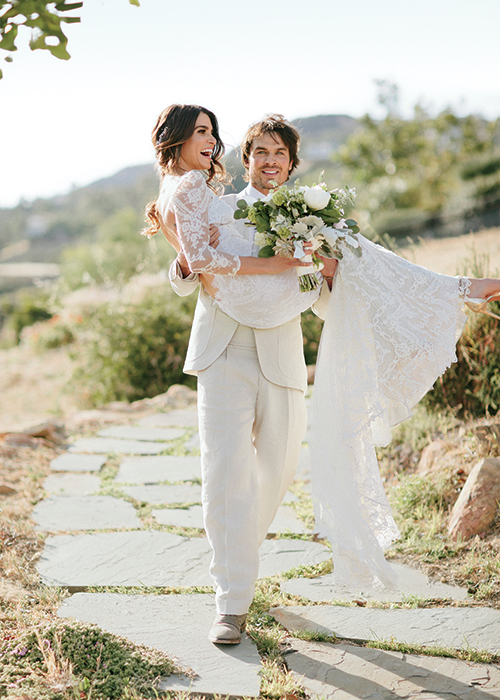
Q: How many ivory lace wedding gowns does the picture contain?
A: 1